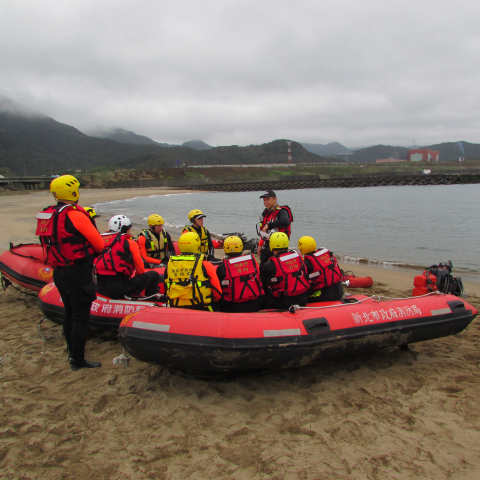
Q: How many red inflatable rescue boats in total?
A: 3